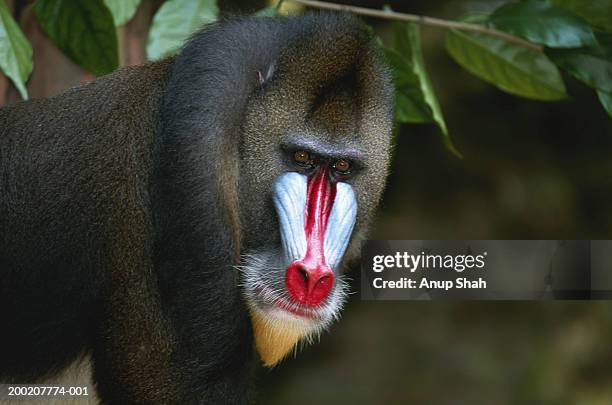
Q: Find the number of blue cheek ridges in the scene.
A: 2